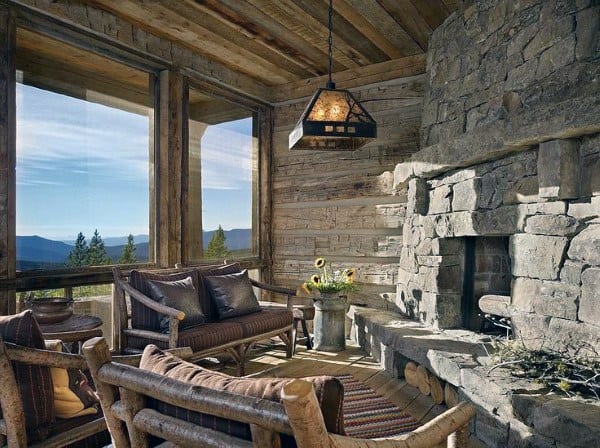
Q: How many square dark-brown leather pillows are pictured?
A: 2